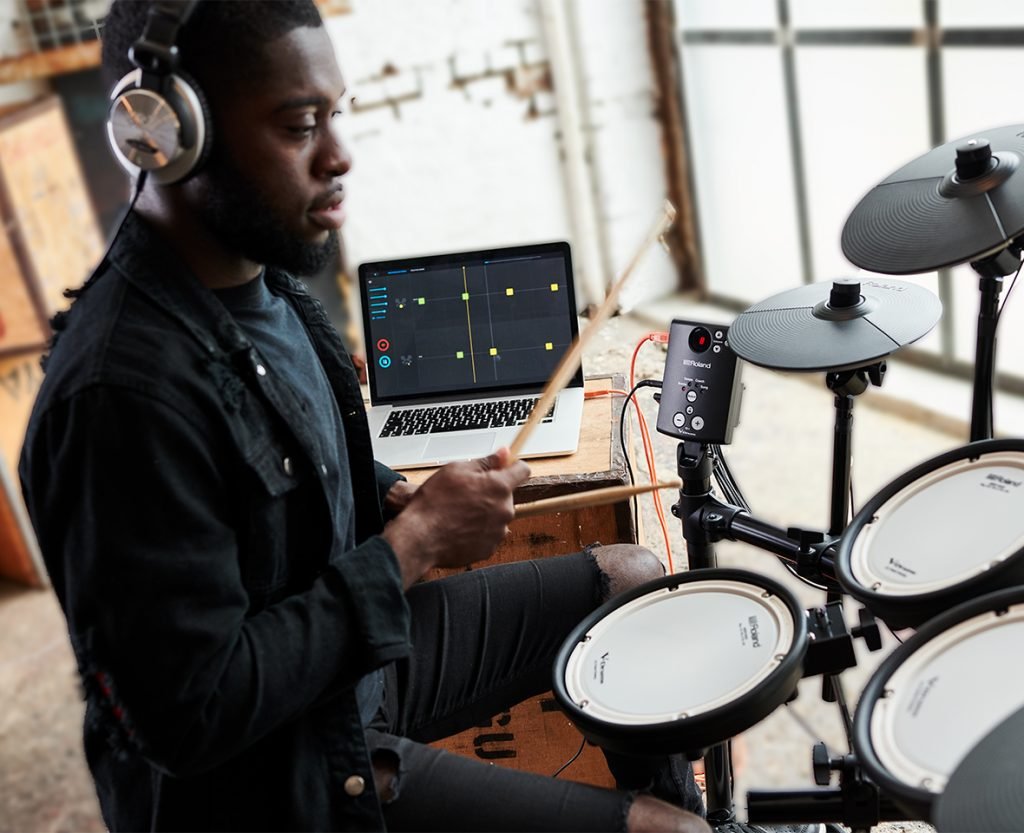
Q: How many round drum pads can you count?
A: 3